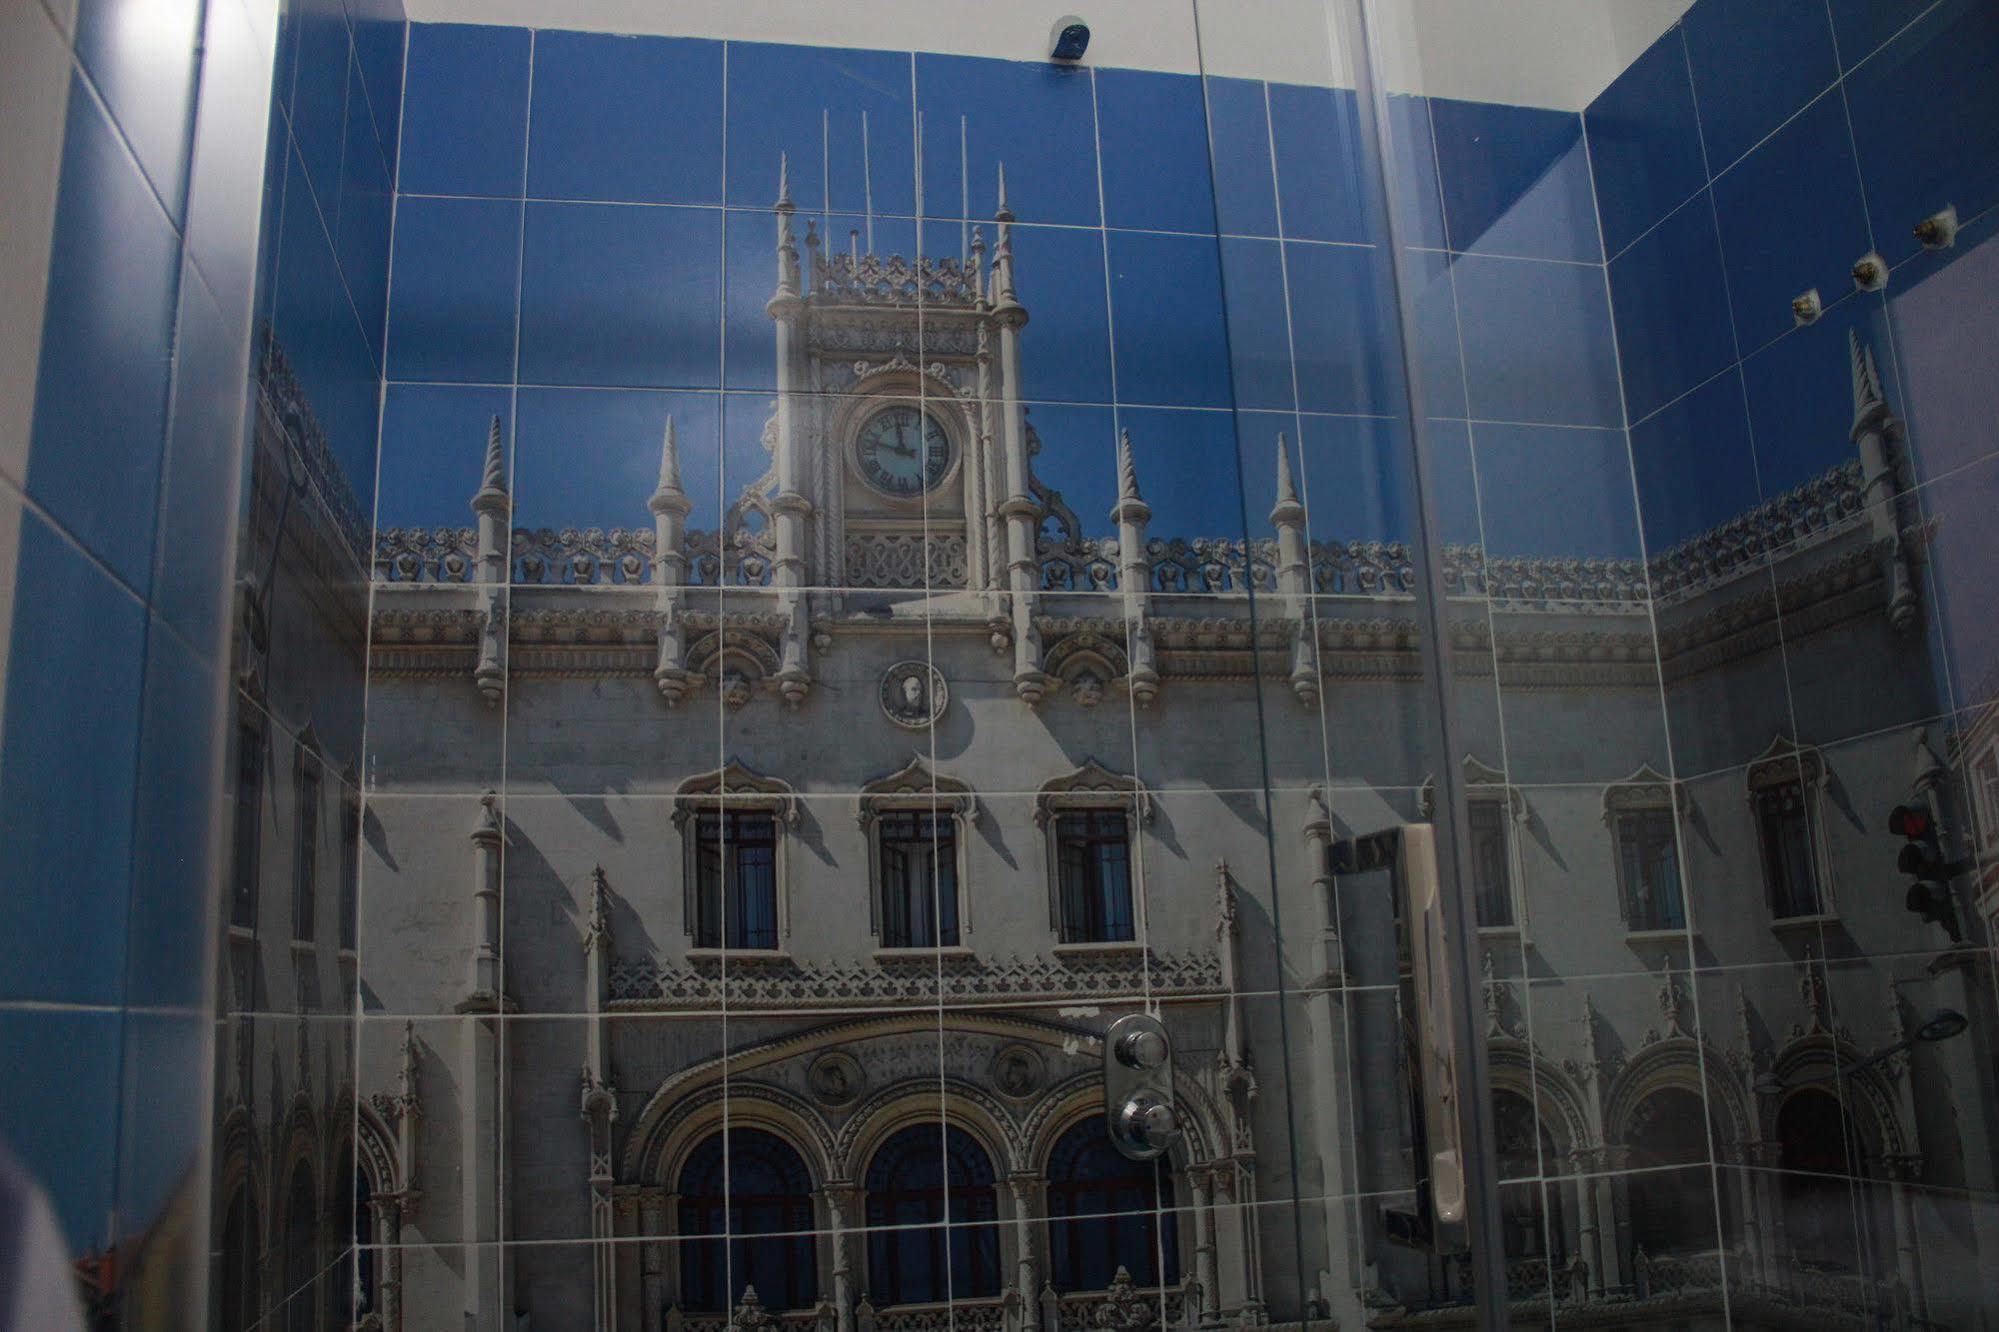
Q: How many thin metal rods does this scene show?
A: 4